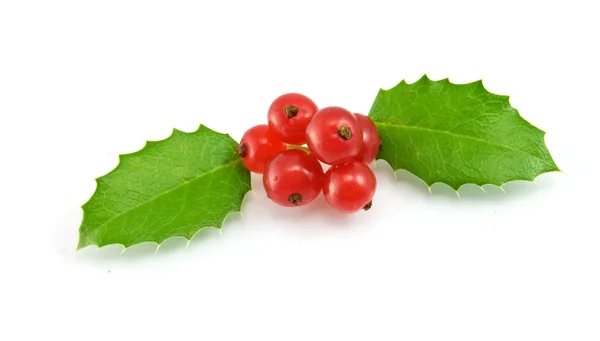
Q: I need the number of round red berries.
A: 6